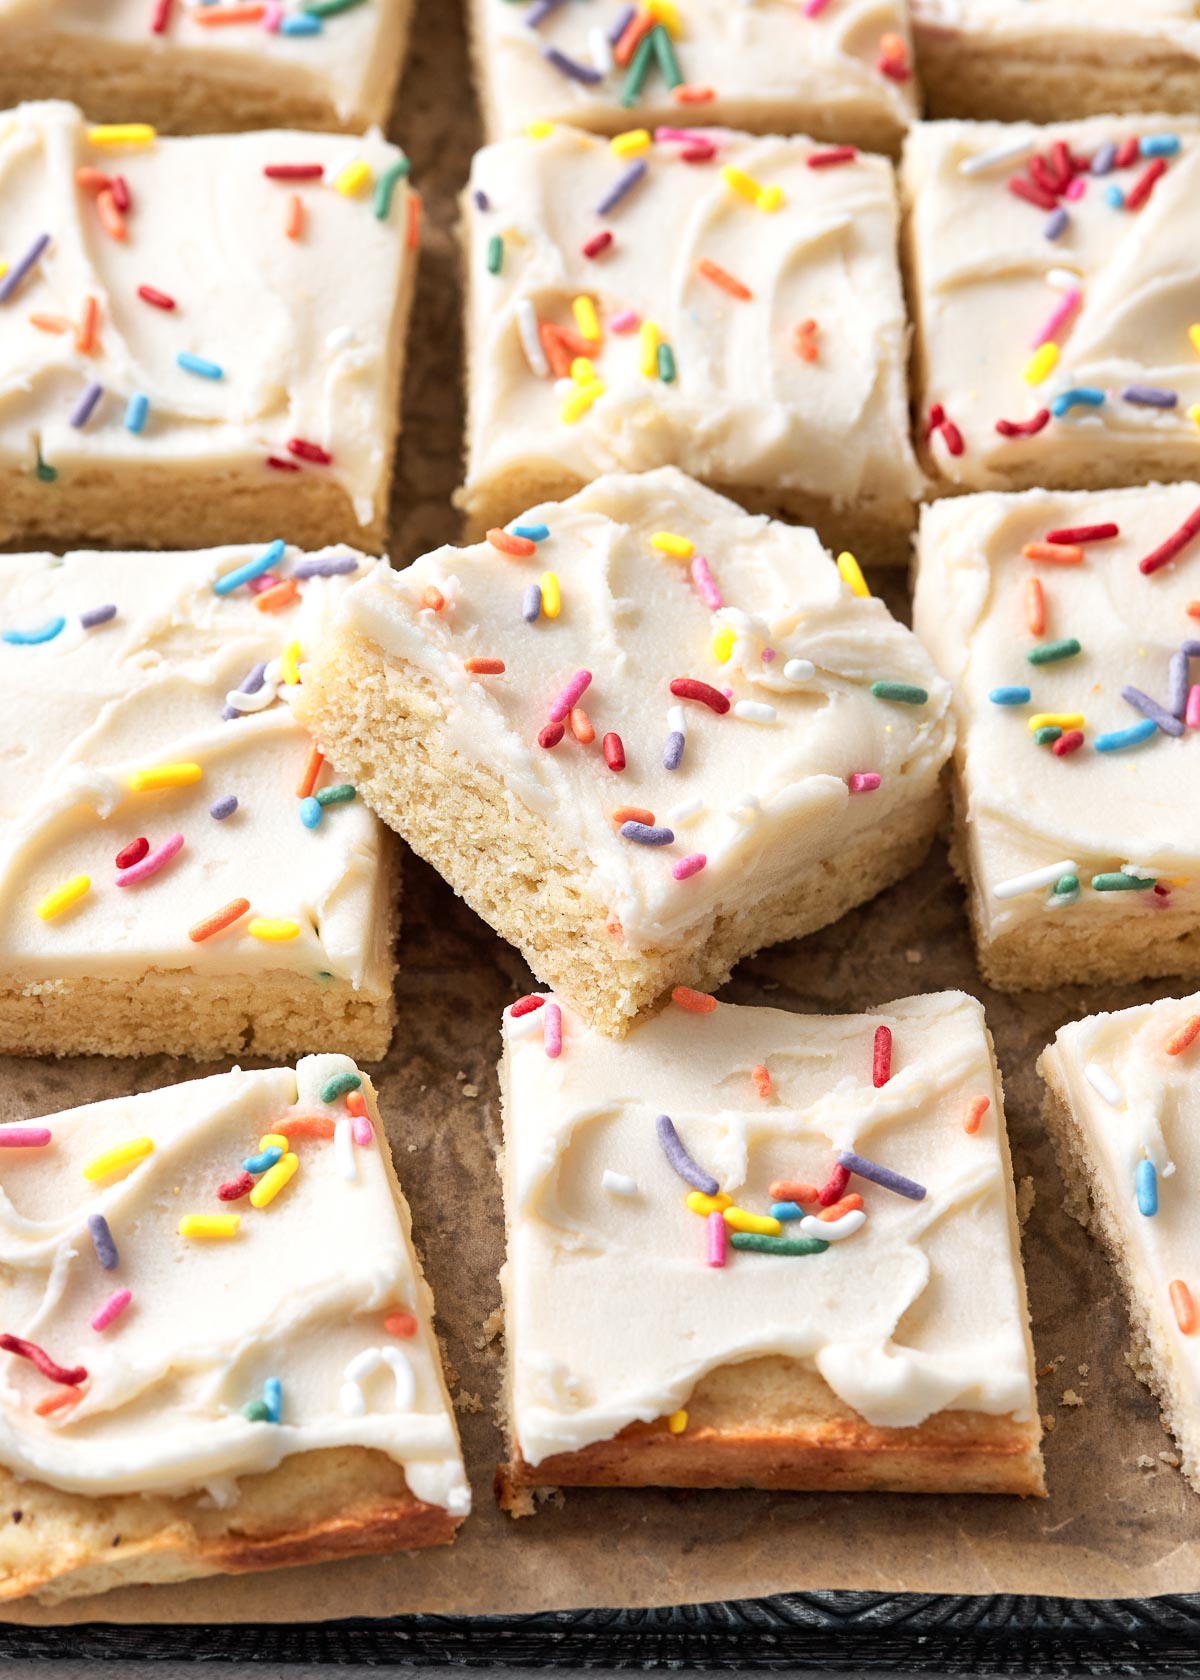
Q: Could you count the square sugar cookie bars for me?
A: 12